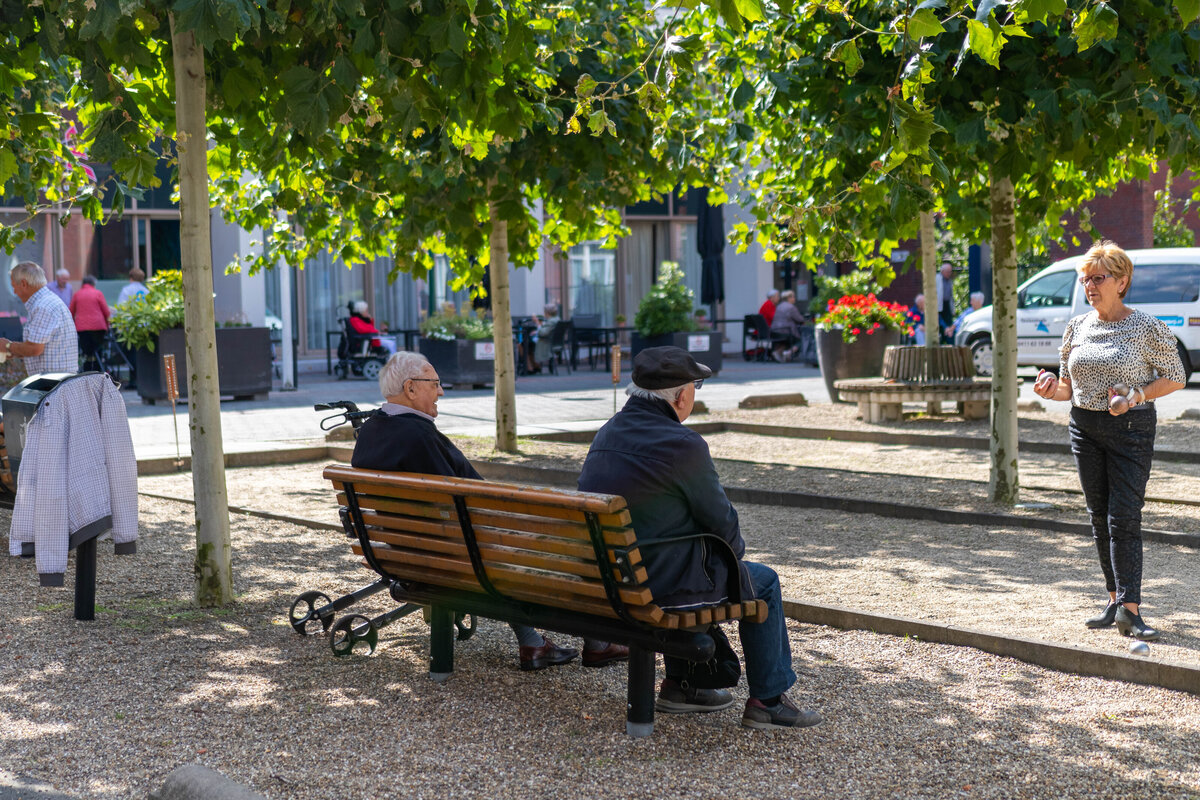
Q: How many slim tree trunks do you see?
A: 4